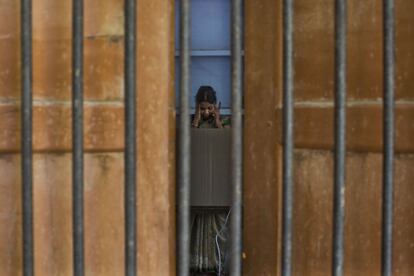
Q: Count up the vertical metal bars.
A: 8